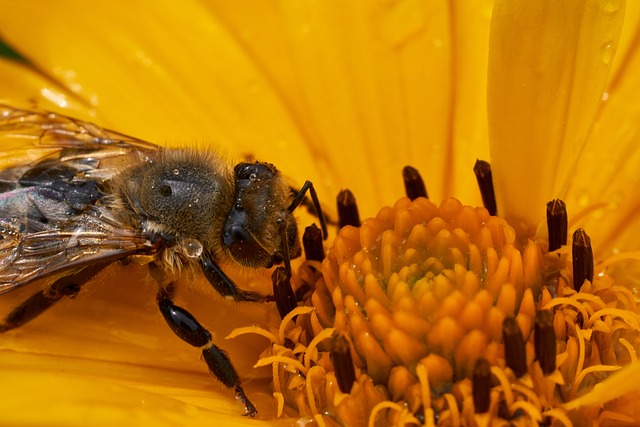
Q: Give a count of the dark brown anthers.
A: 11